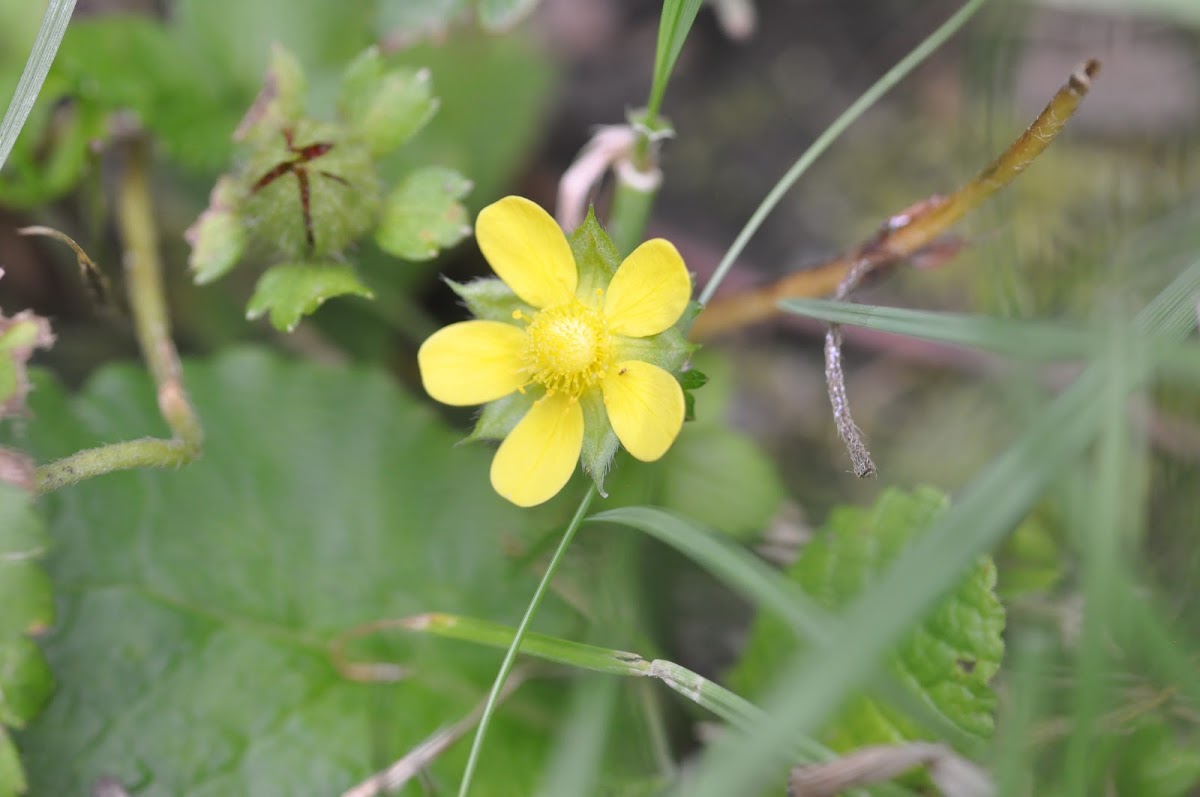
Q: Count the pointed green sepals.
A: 5